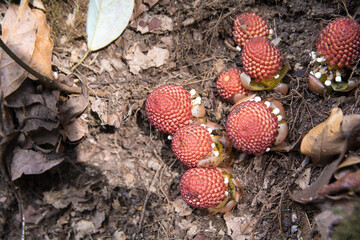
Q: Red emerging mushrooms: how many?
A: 8